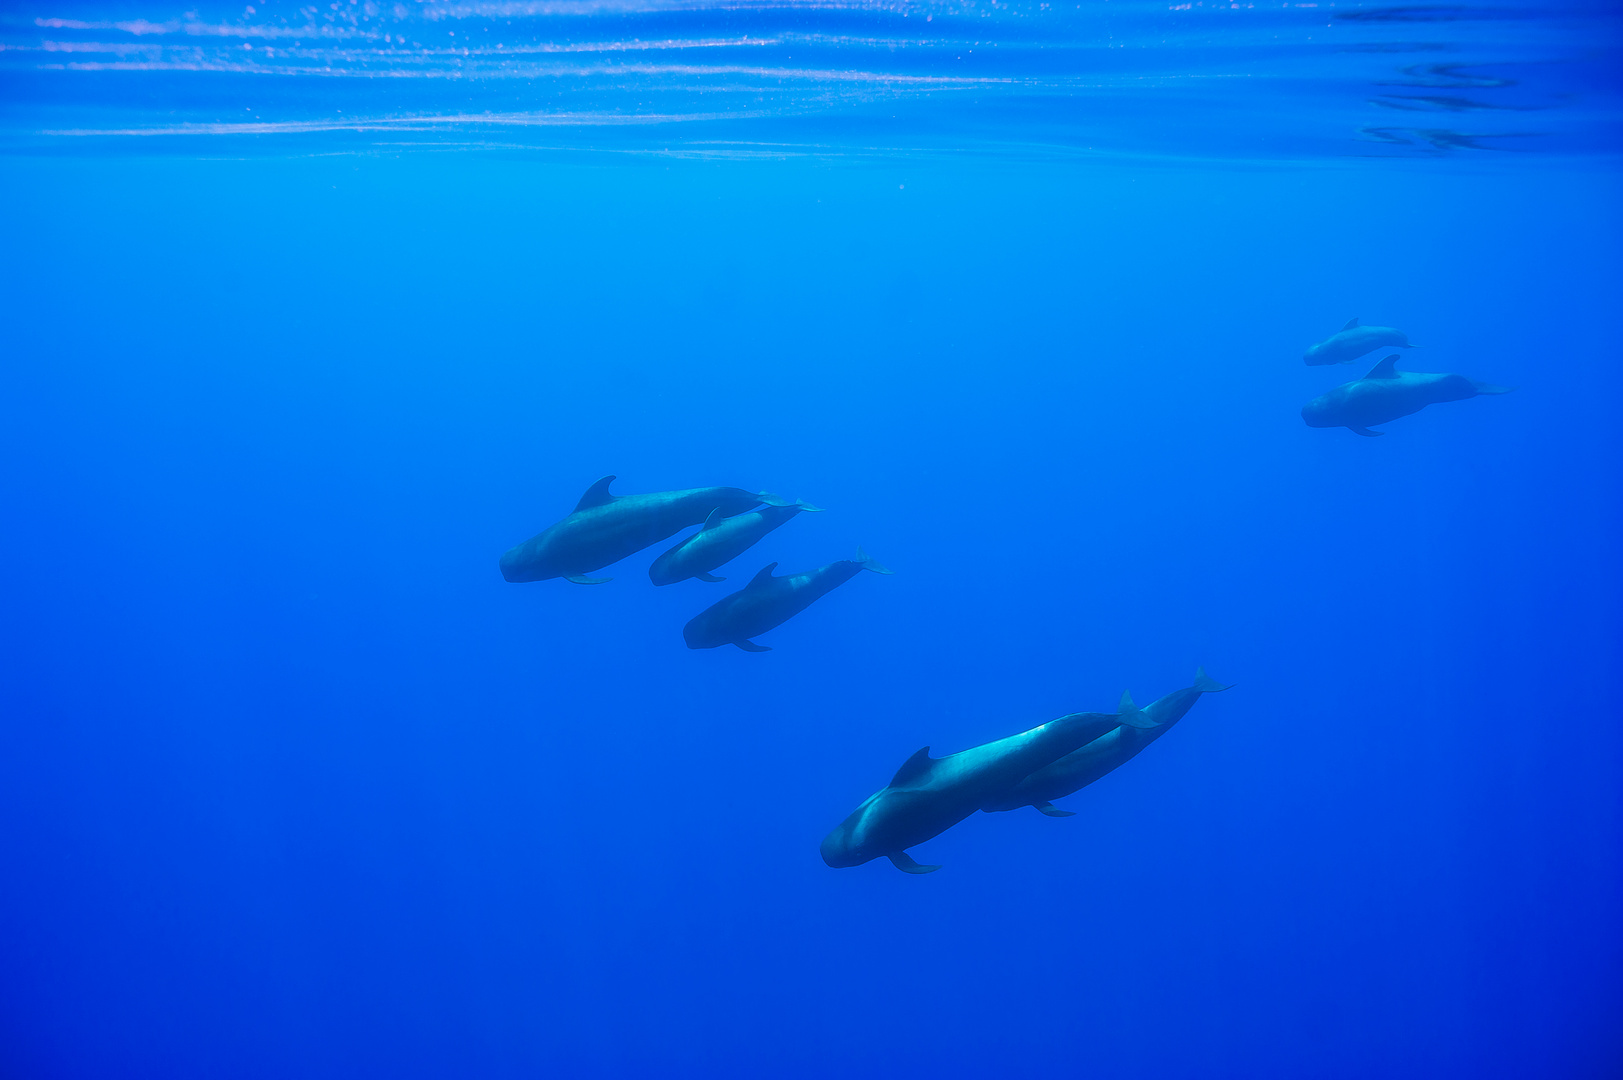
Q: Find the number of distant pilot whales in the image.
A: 2